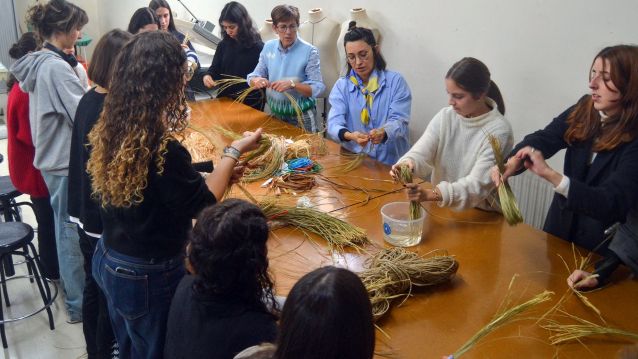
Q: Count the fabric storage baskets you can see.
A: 0